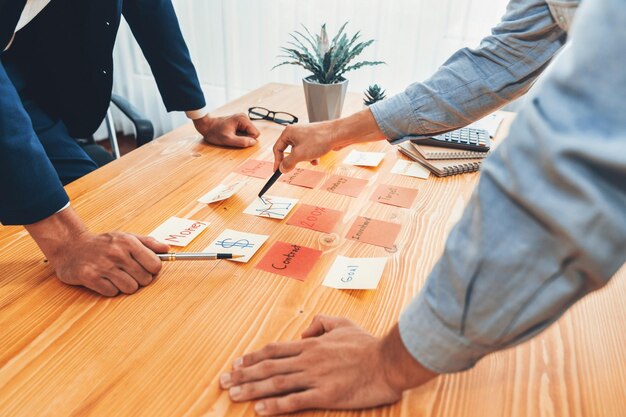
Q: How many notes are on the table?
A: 14